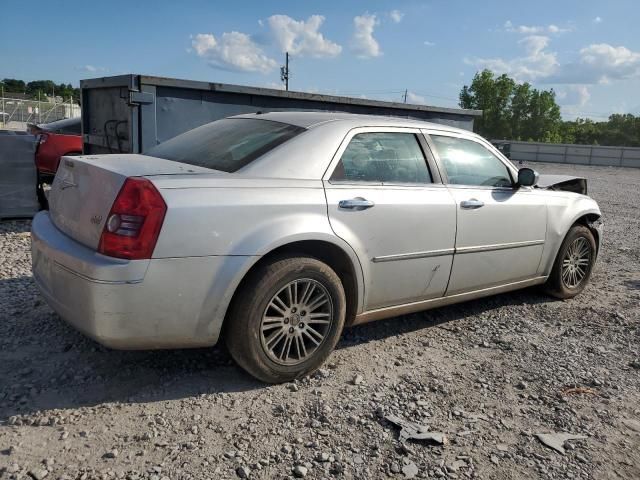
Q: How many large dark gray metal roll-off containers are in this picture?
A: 1